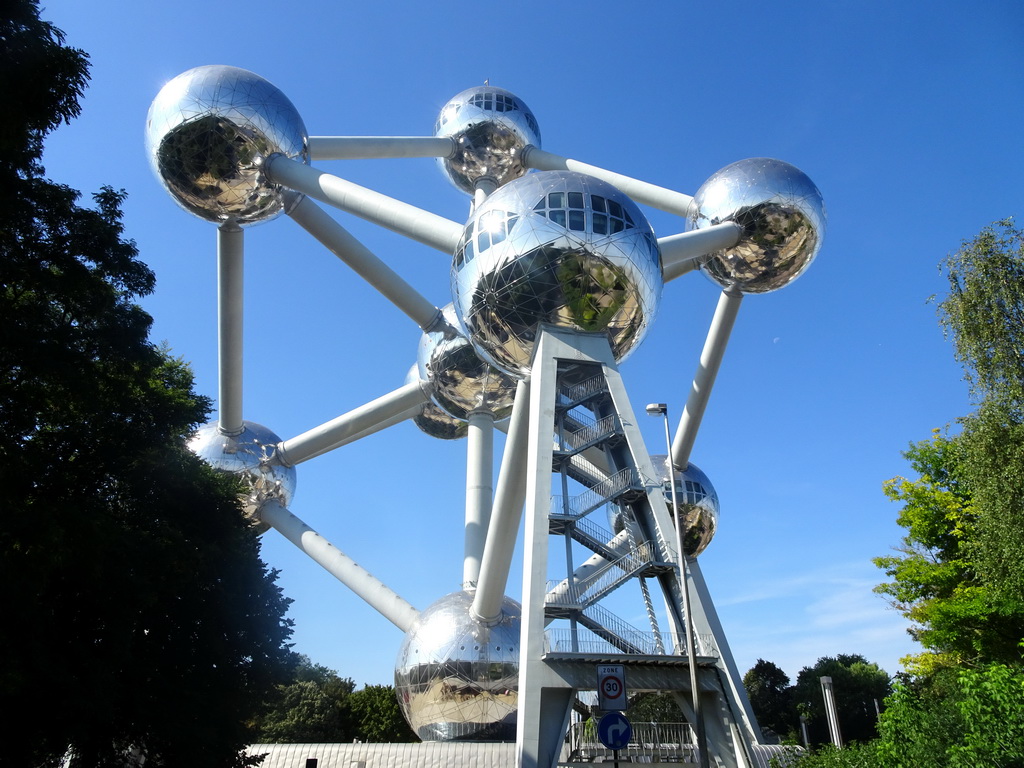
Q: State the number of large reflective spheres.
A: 9